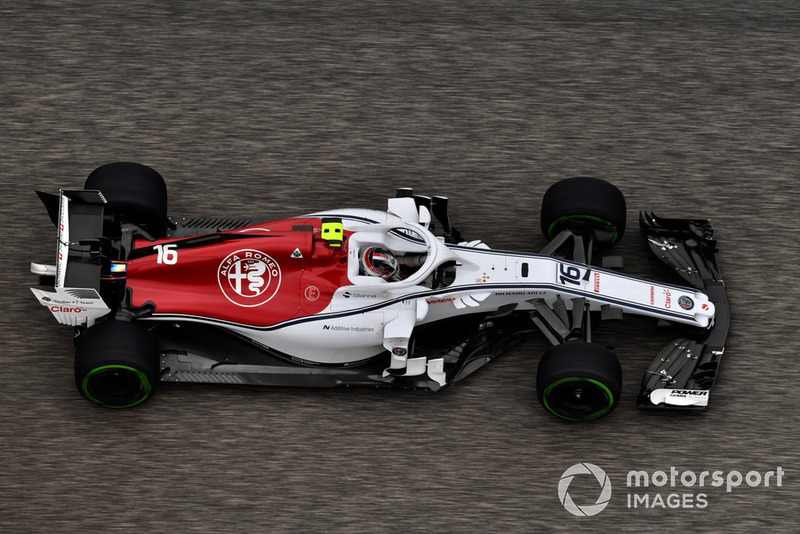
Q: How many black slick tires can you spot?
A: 4